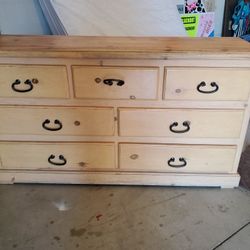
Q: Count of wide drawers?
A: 4